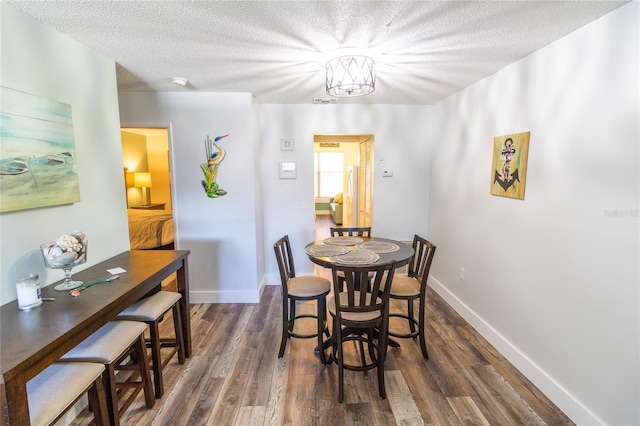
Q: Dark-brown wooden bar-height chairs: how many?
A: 4